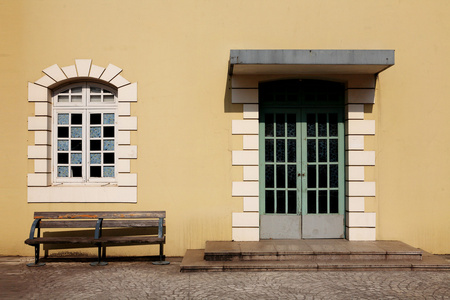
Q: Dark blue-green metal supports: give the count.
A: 3